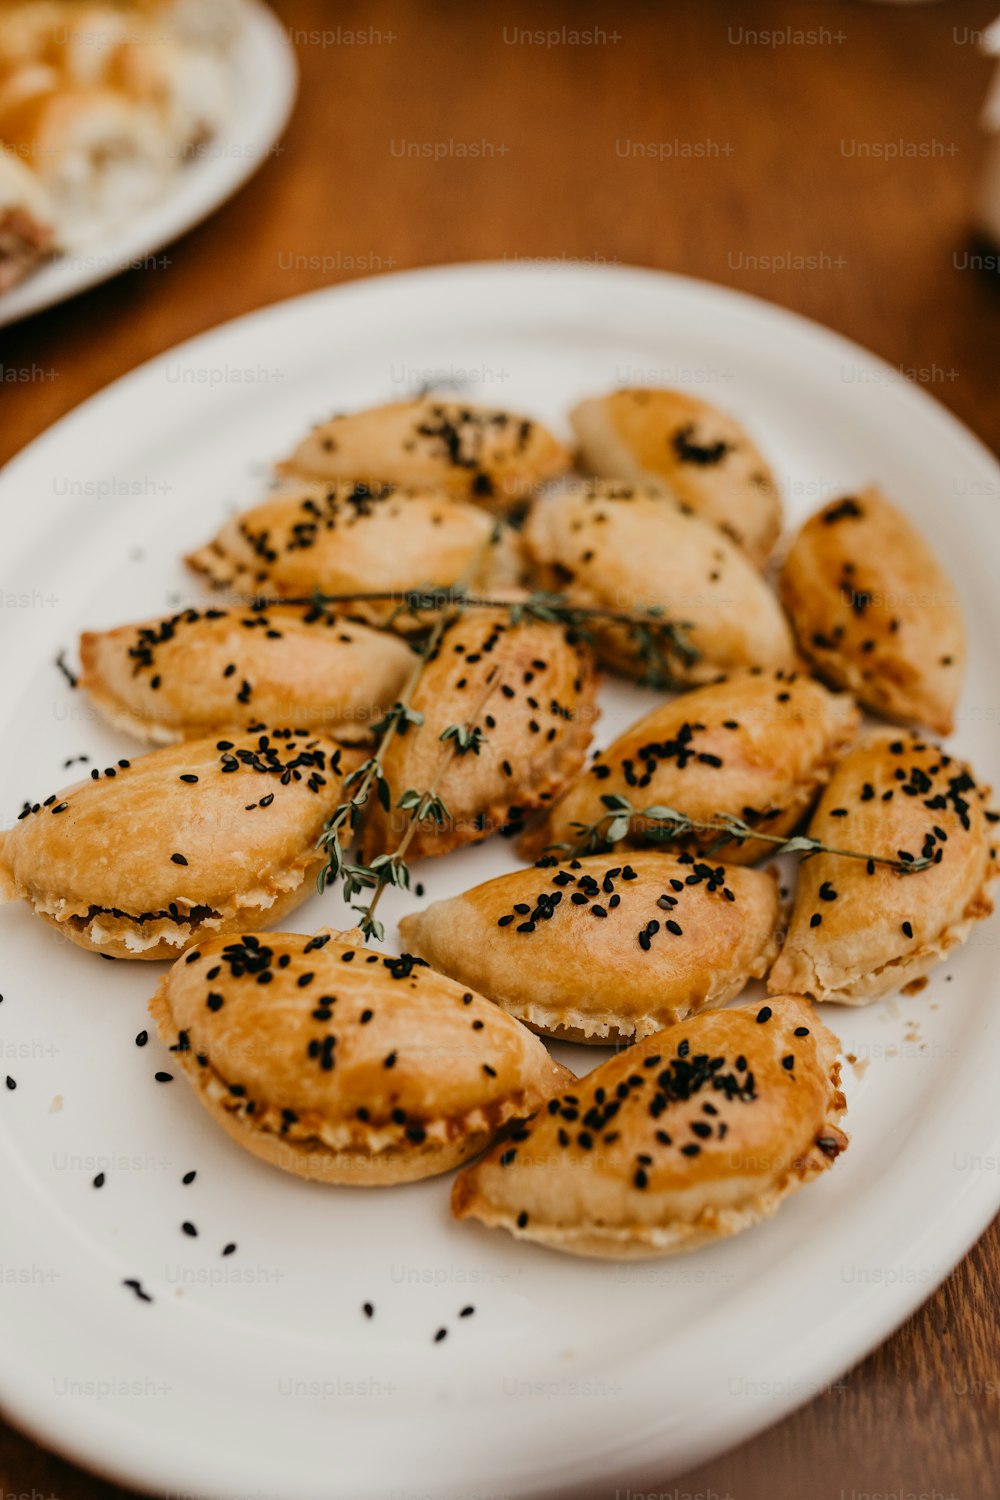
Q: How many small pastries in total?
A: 13